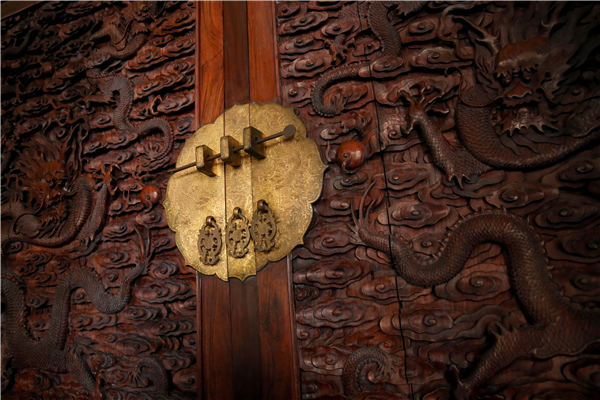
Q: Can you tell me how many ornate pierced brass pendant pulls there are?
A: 3